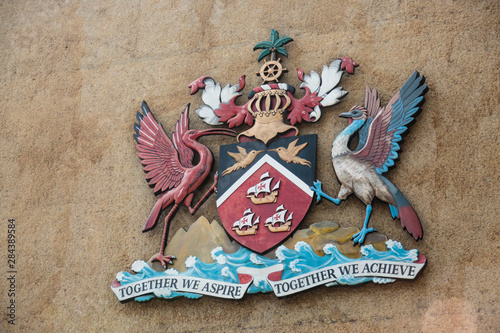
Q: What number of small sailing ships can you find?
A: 3